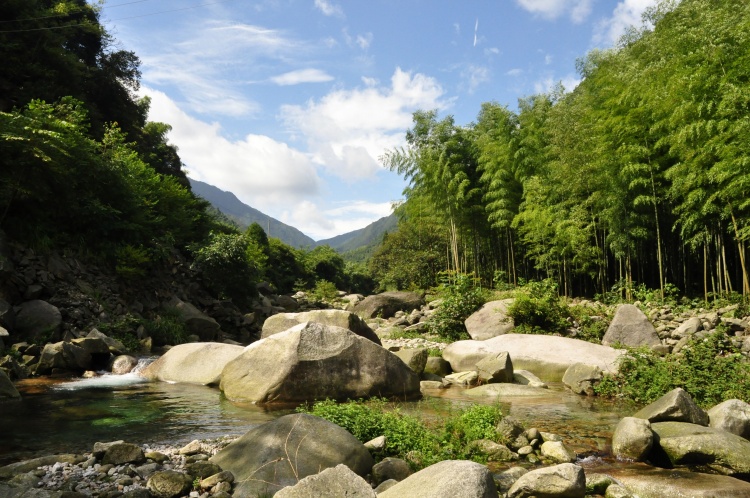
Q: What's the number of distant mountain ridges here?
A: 2